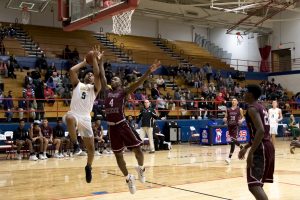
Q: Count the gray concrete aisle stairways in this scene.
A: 3